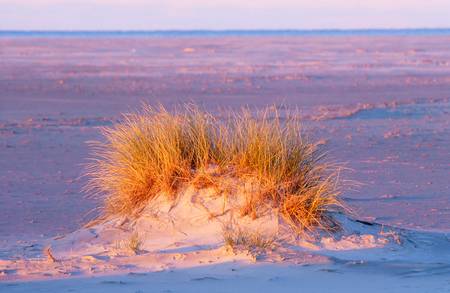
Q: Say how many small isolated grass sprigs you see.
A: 2